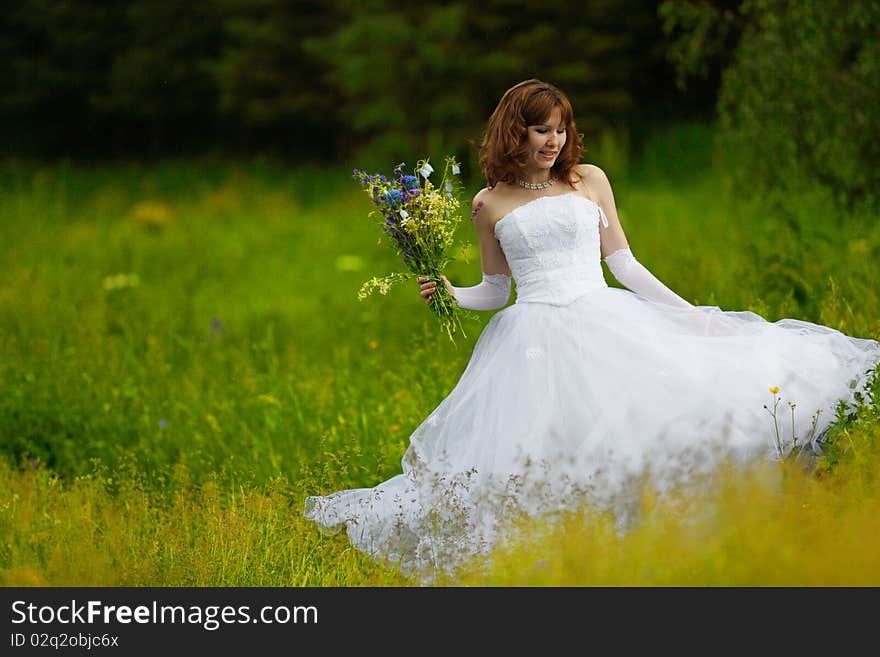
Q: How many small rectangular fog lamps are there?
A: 0